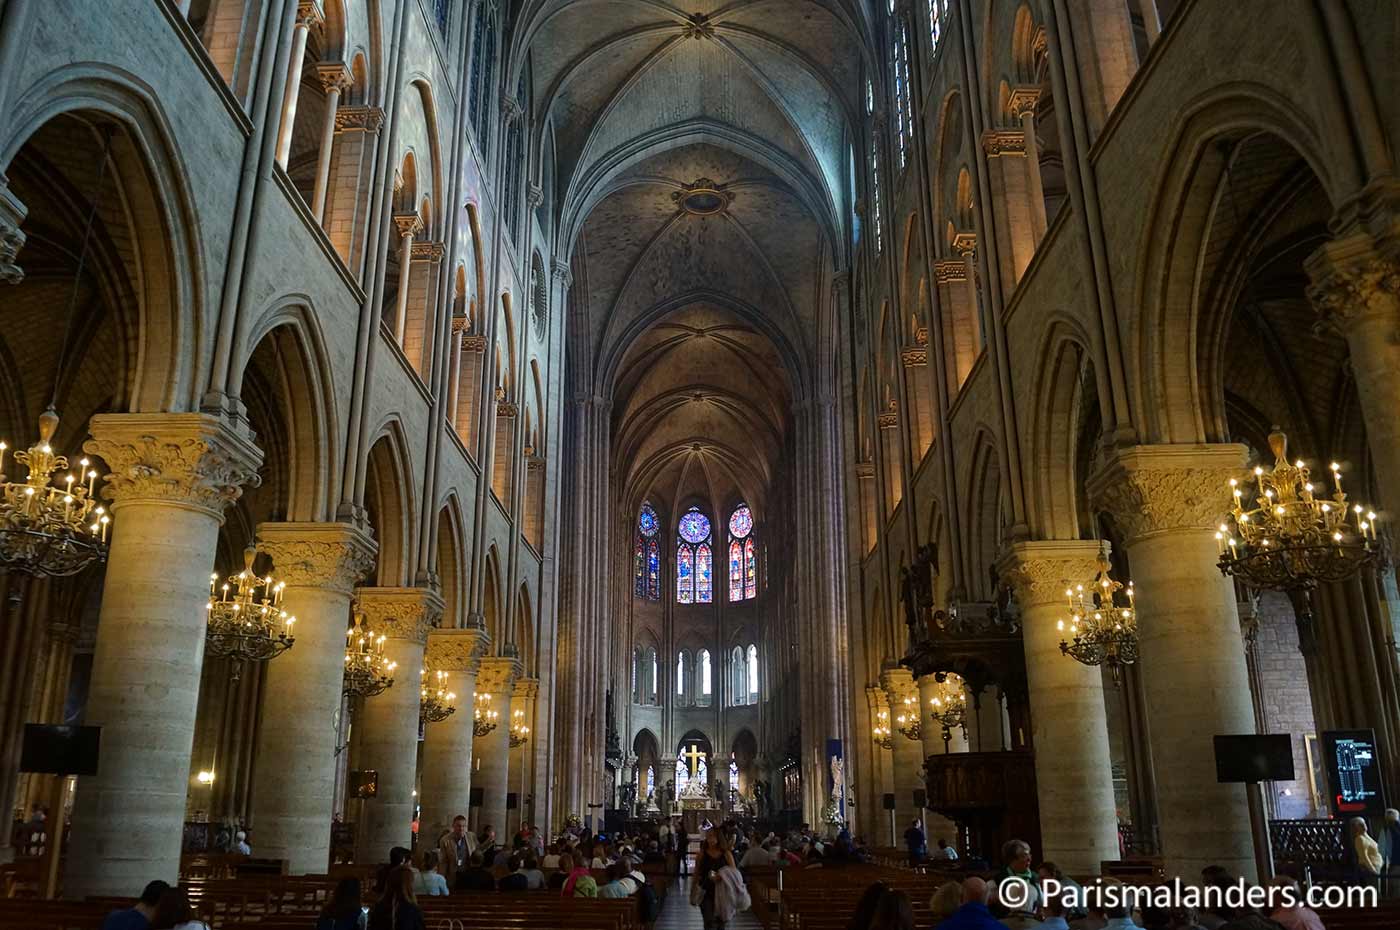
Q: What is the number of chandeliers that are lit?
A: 11